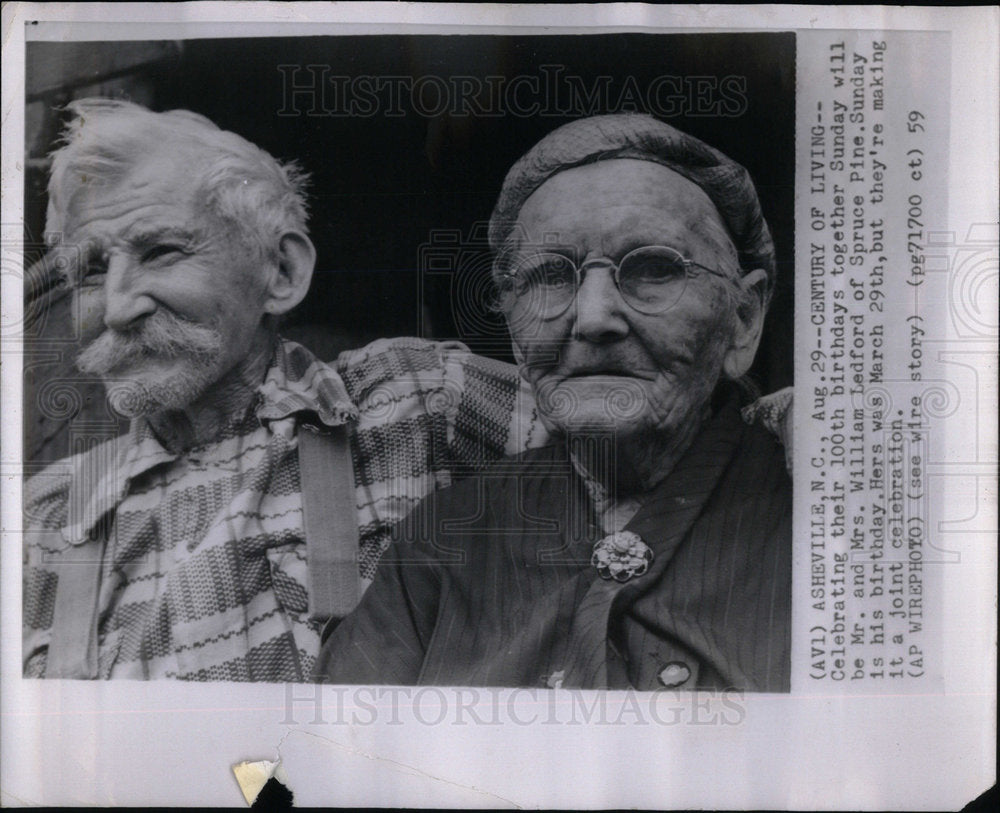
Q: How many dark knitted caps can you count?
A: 1